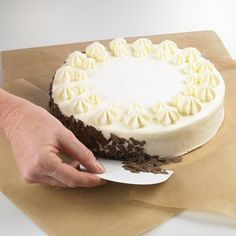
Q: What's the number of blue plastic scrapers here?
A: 0